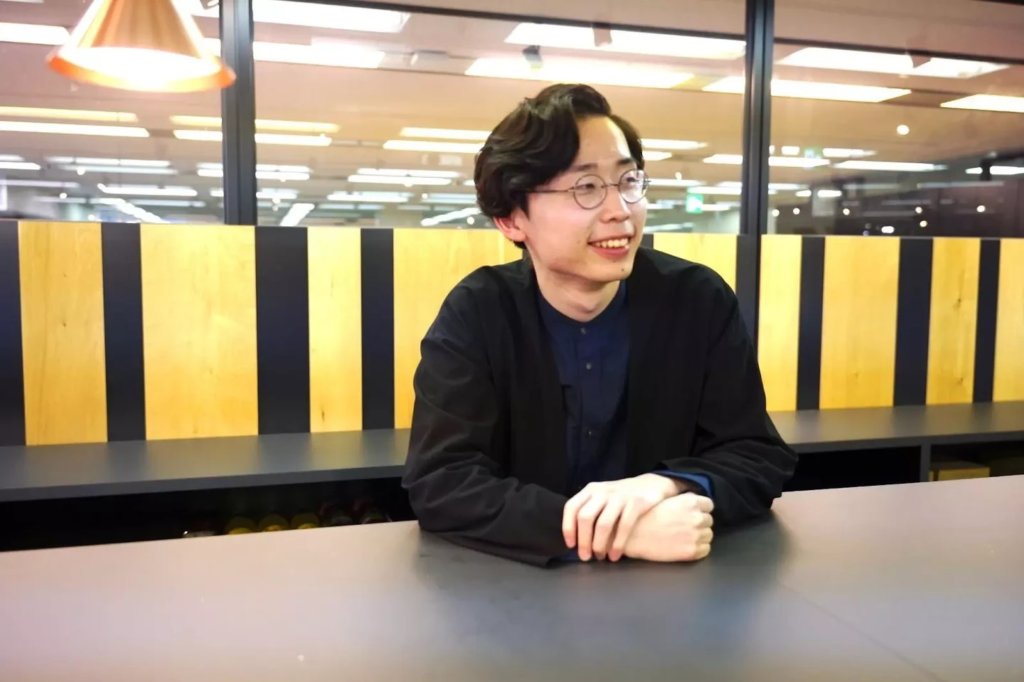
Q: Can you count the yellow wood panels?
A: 9